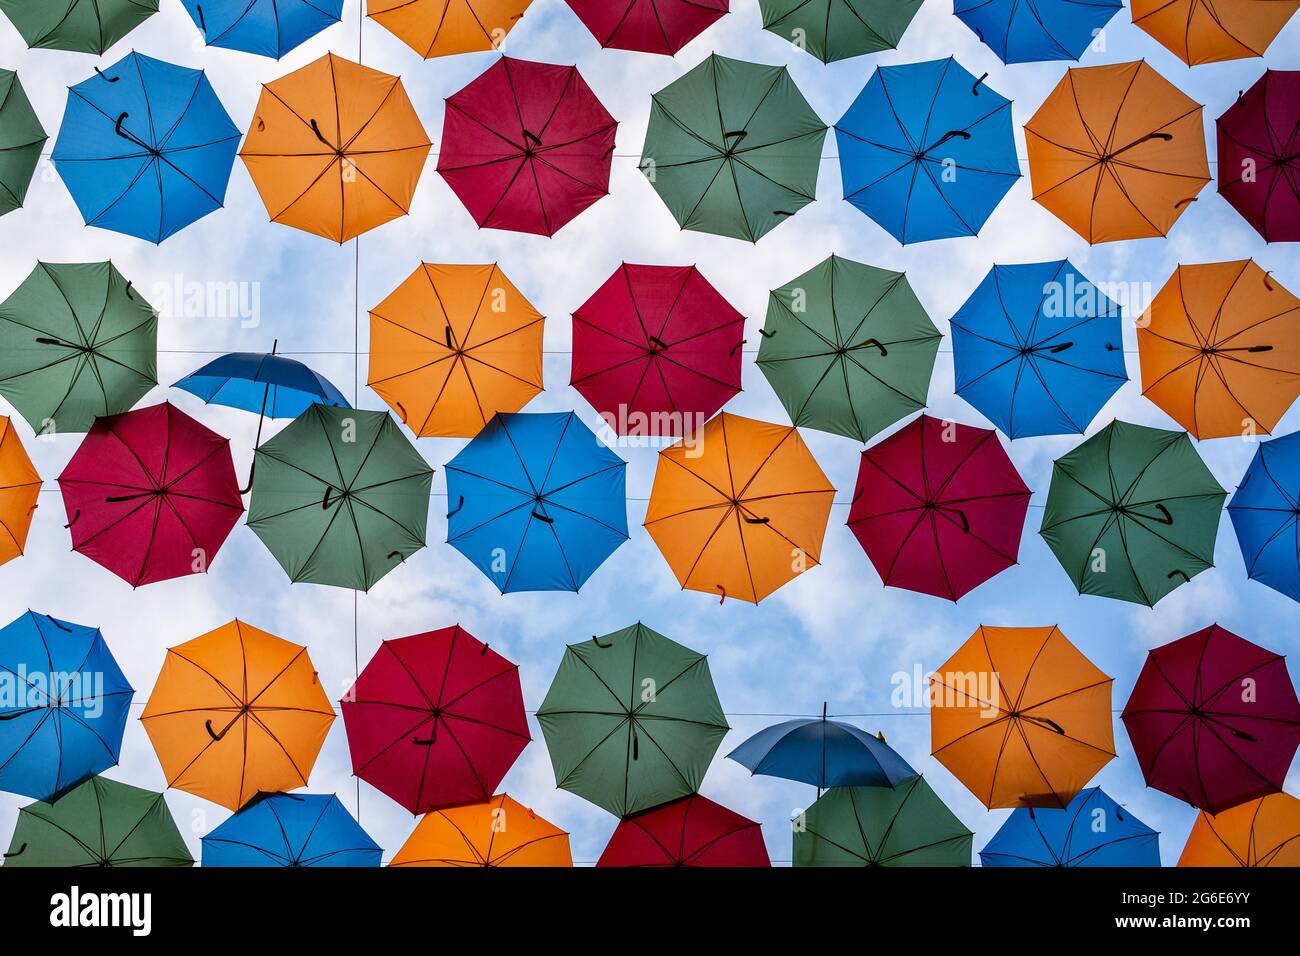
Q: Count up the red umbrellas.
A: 9